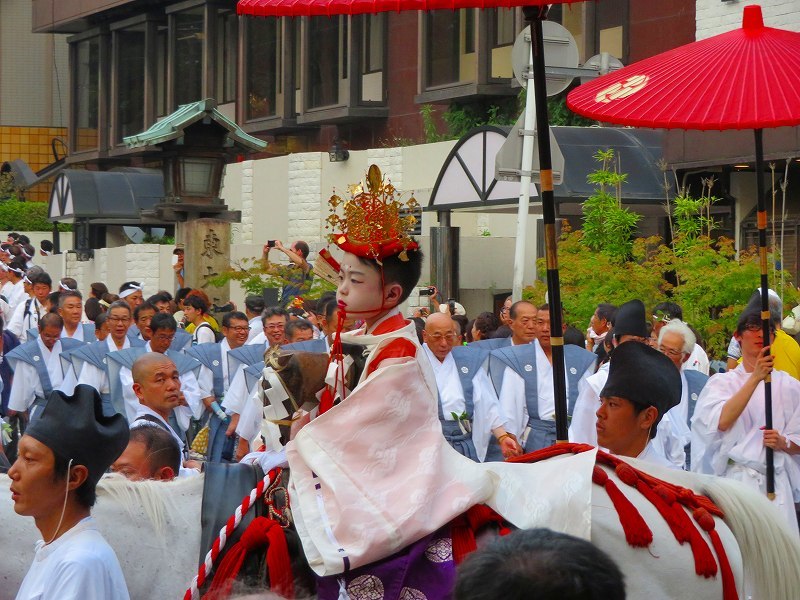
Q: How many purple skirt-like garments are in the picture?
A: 1